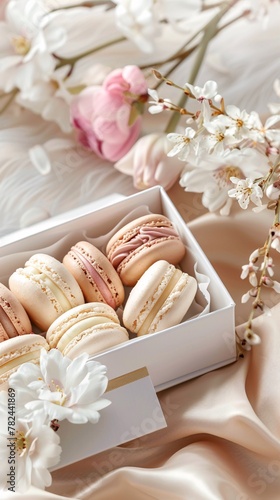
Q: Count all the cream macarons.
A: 4